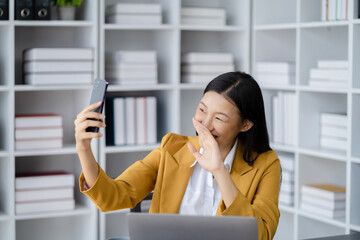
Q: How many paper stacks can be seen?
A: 12